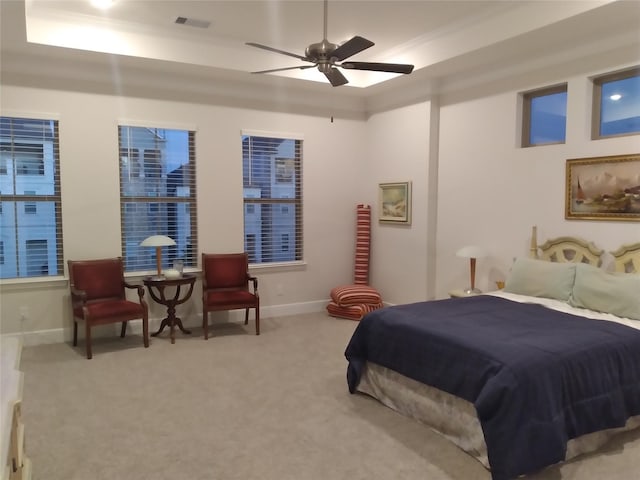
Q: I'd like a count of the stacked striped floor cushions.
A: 2